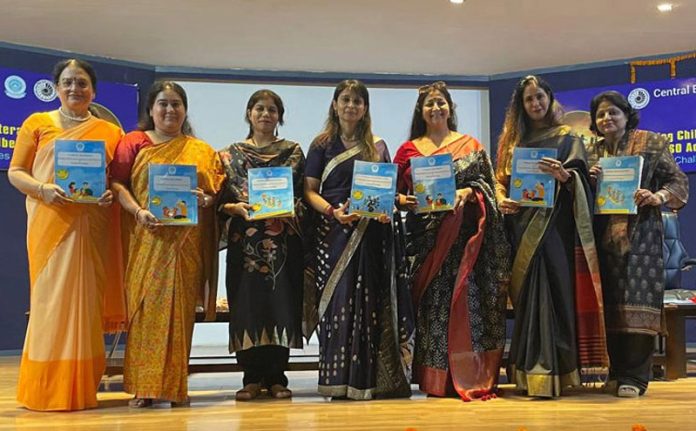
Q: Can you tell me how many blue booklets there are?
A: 7